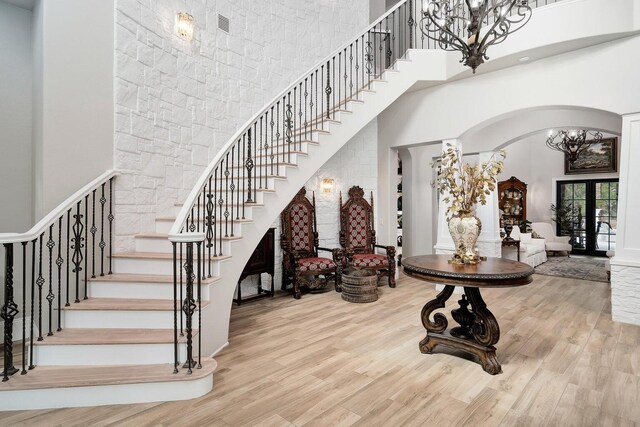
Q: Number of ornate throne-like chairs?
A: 2